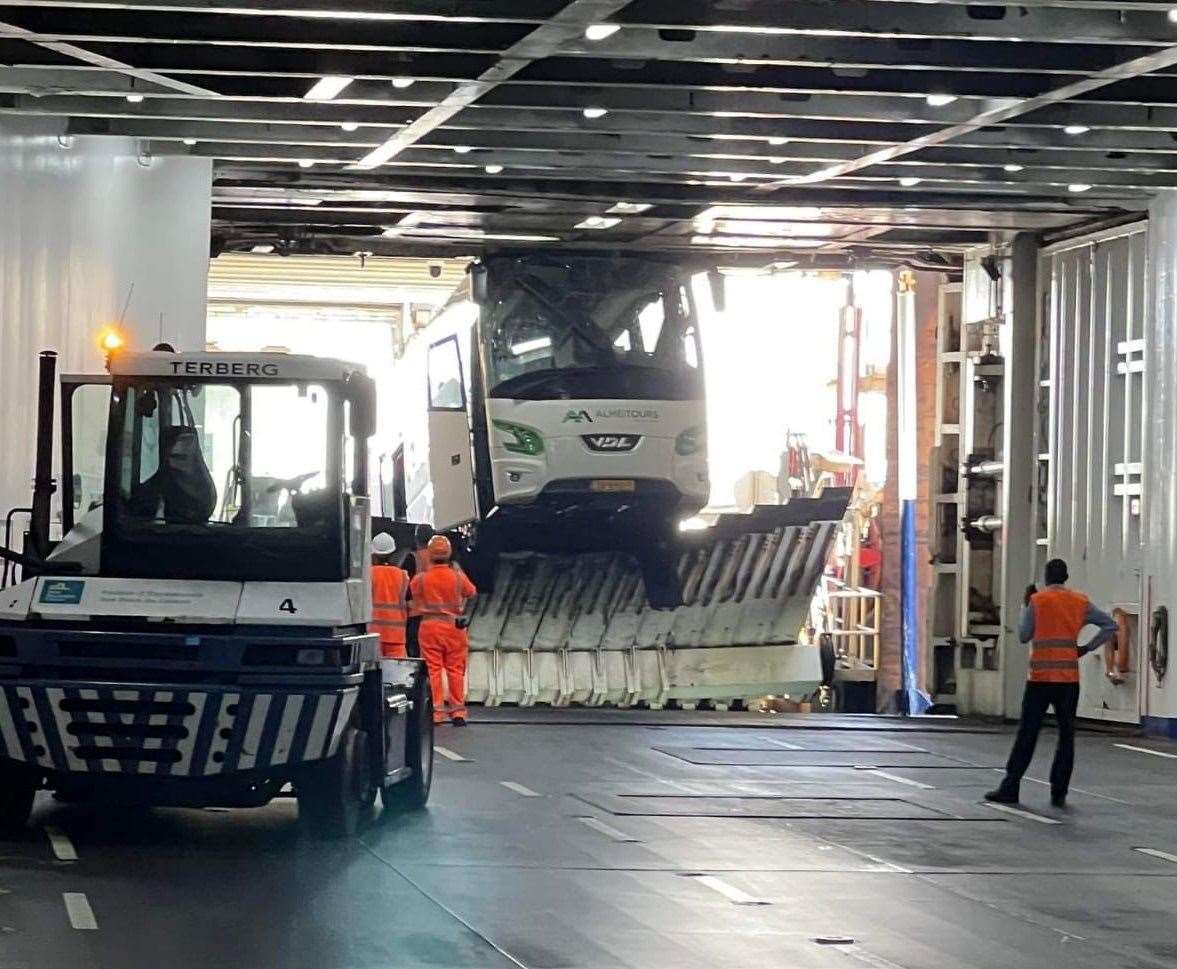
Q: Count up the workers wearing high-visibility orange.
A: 4